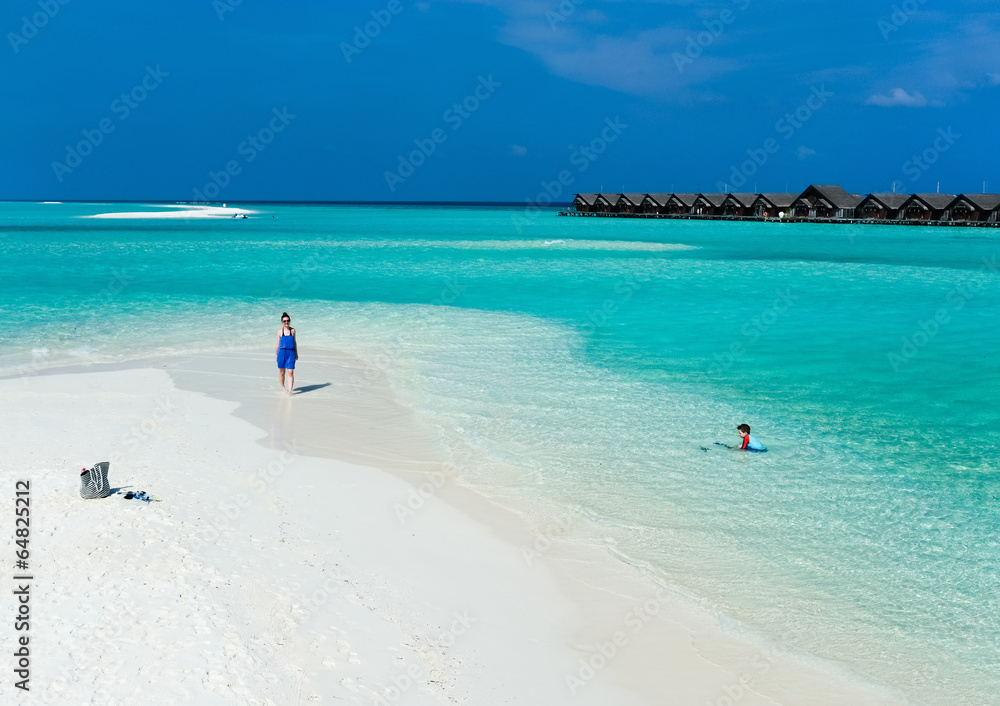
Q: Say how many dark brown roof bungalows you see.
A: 12